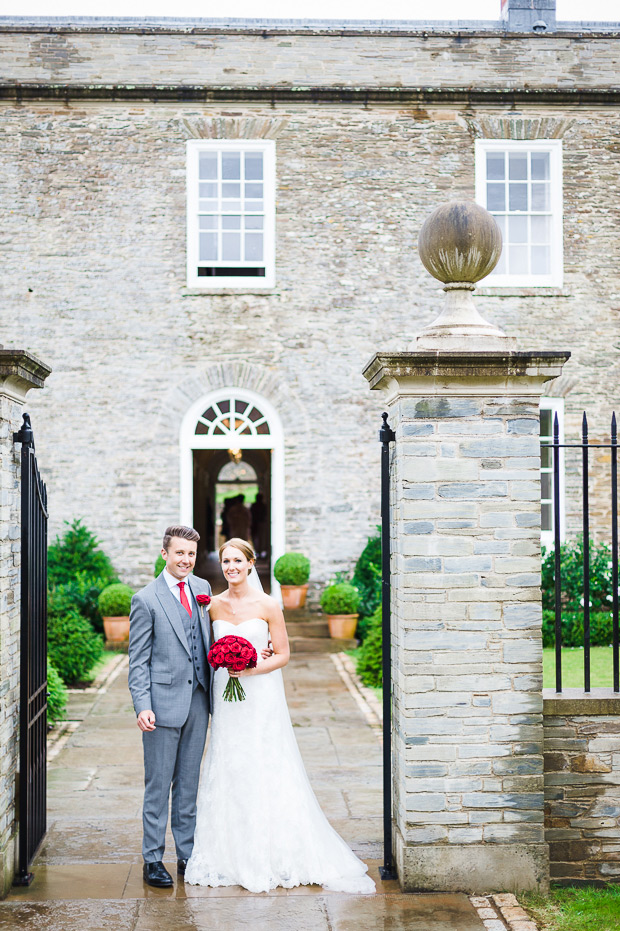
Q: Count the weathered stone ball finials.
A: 1